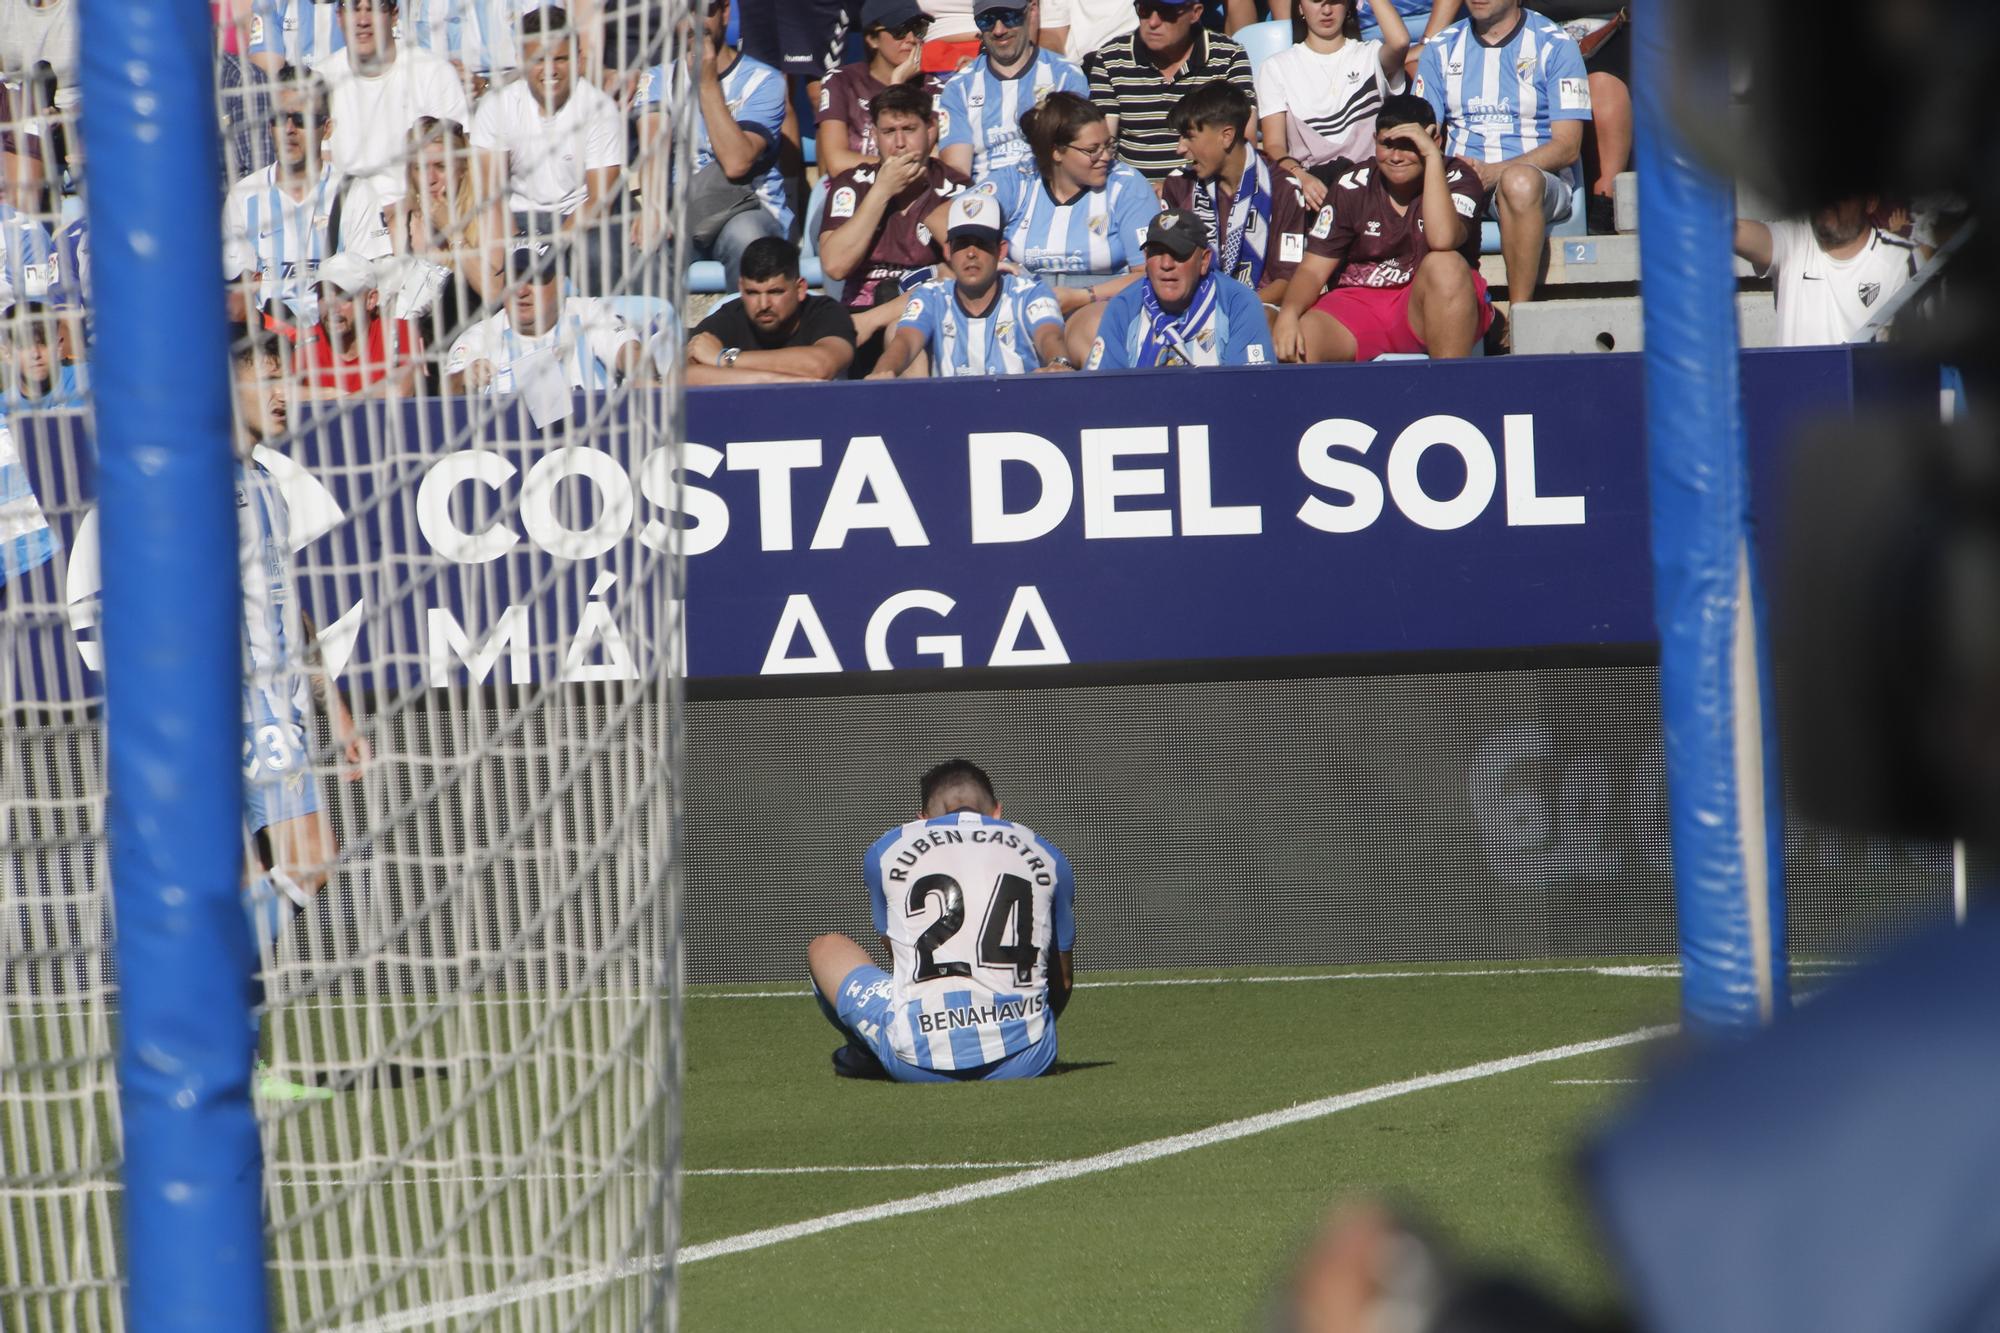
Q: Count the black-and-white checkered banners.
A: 0